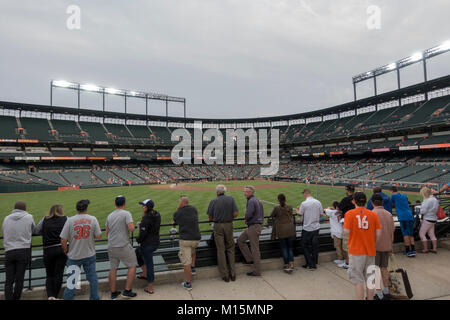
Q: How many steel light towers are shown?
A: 2